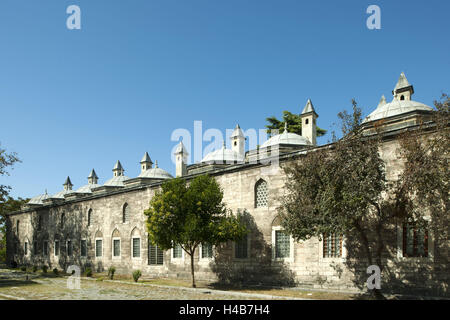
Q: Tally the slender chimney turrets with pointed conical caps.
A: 8